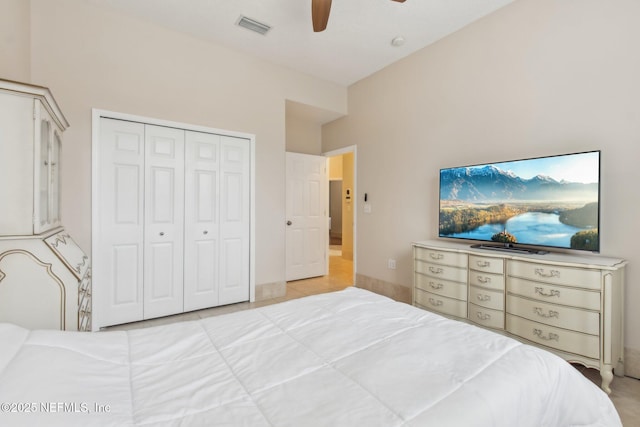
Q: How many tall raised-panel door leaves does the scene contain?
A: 5